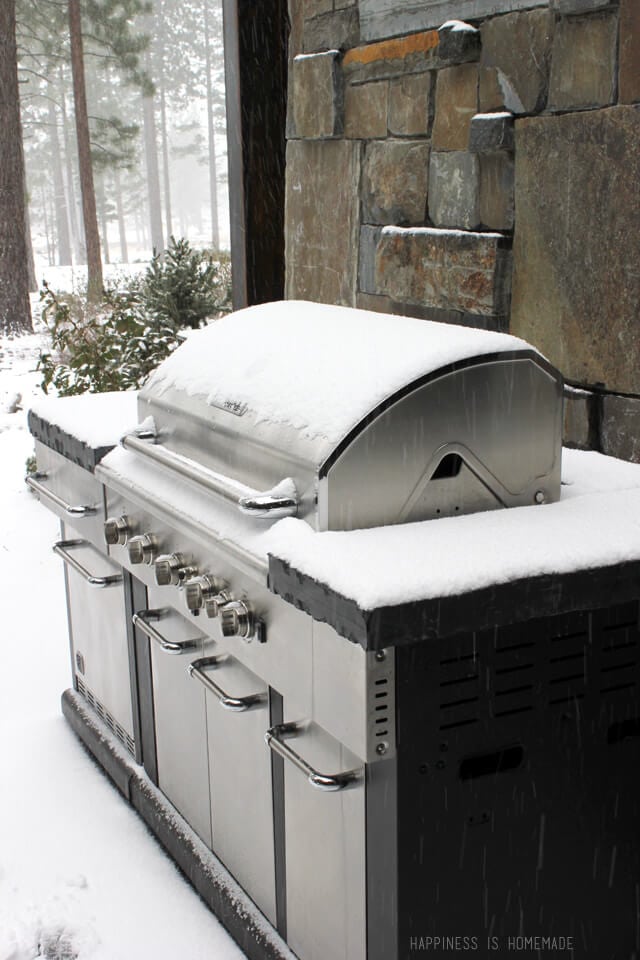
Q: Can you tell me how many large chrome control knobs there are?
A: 5